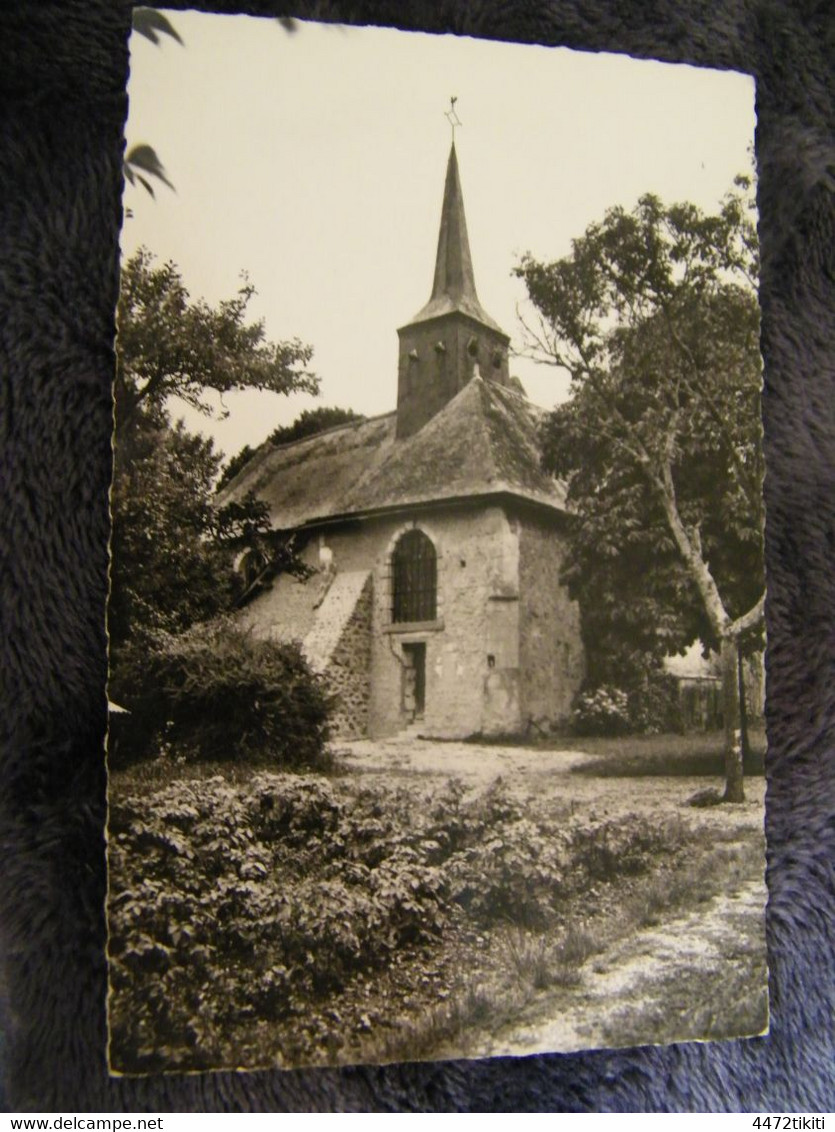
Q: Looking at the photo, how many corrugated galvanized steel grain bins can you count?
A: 0